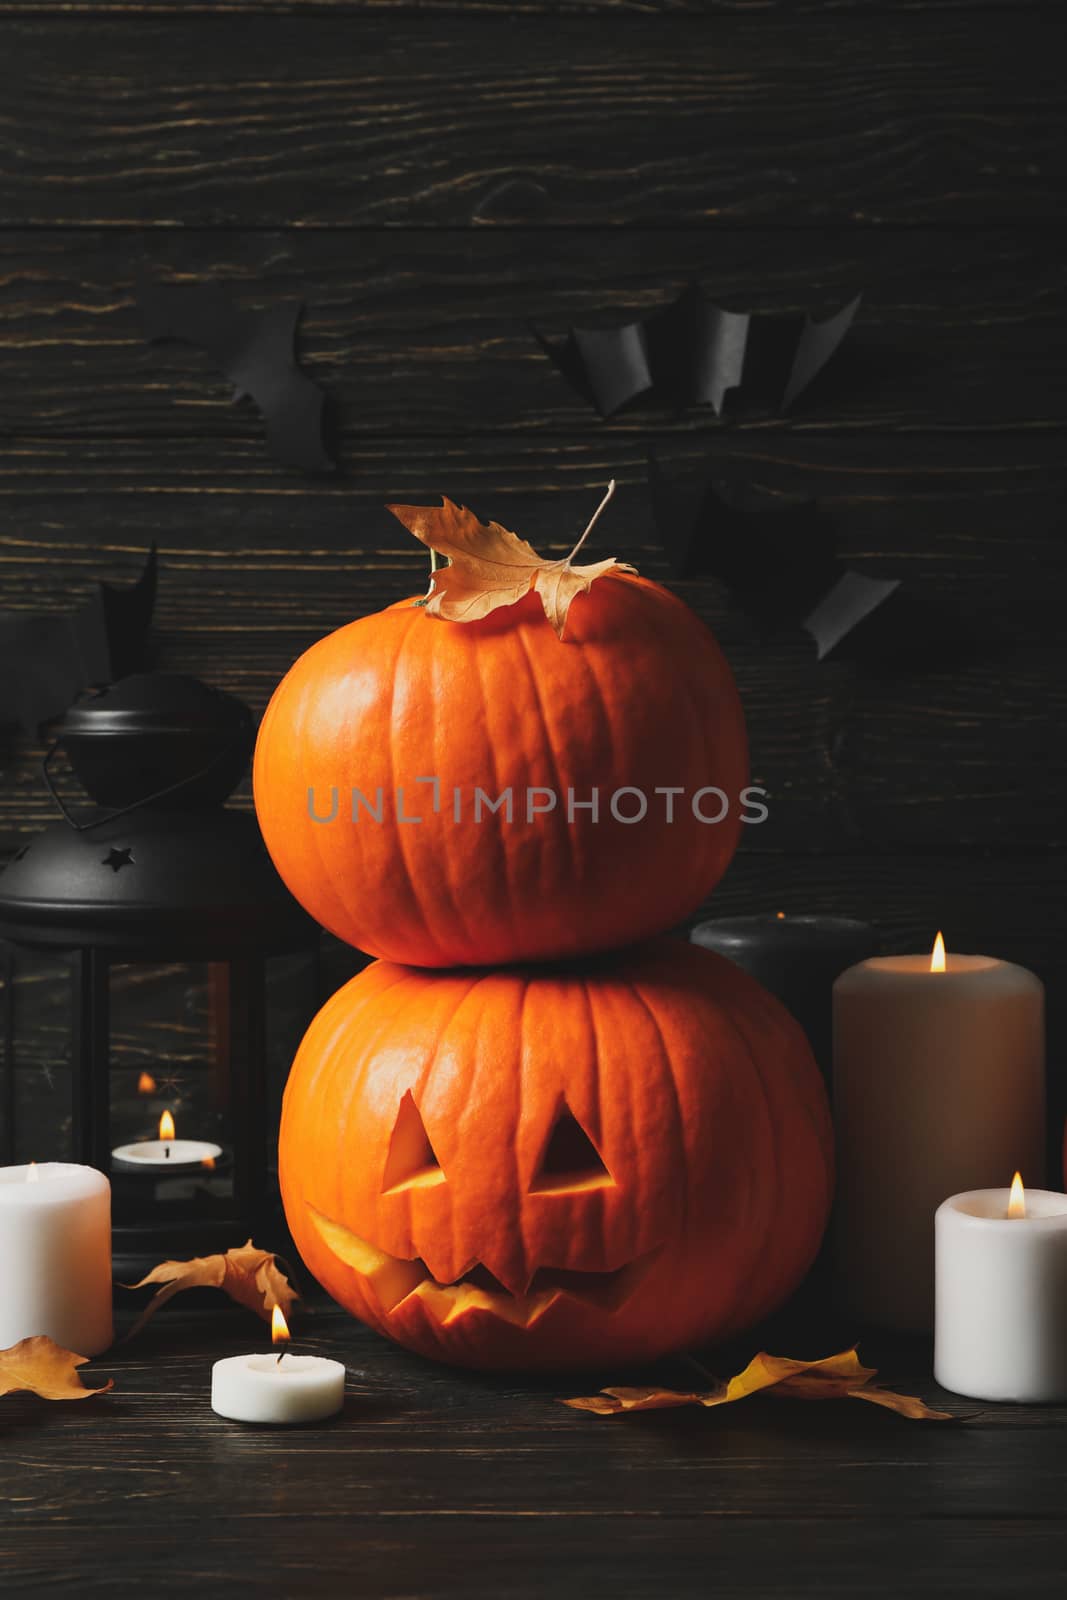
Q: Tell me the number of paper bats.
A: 4